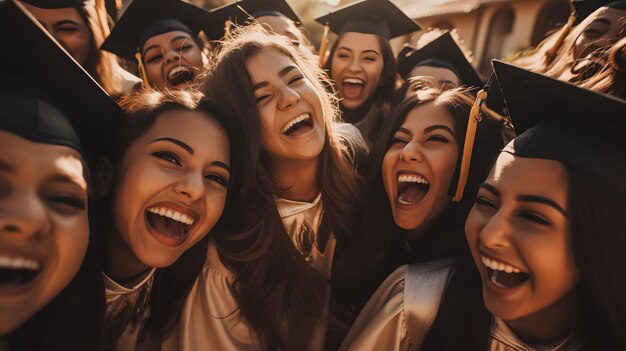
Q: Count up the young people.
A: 11